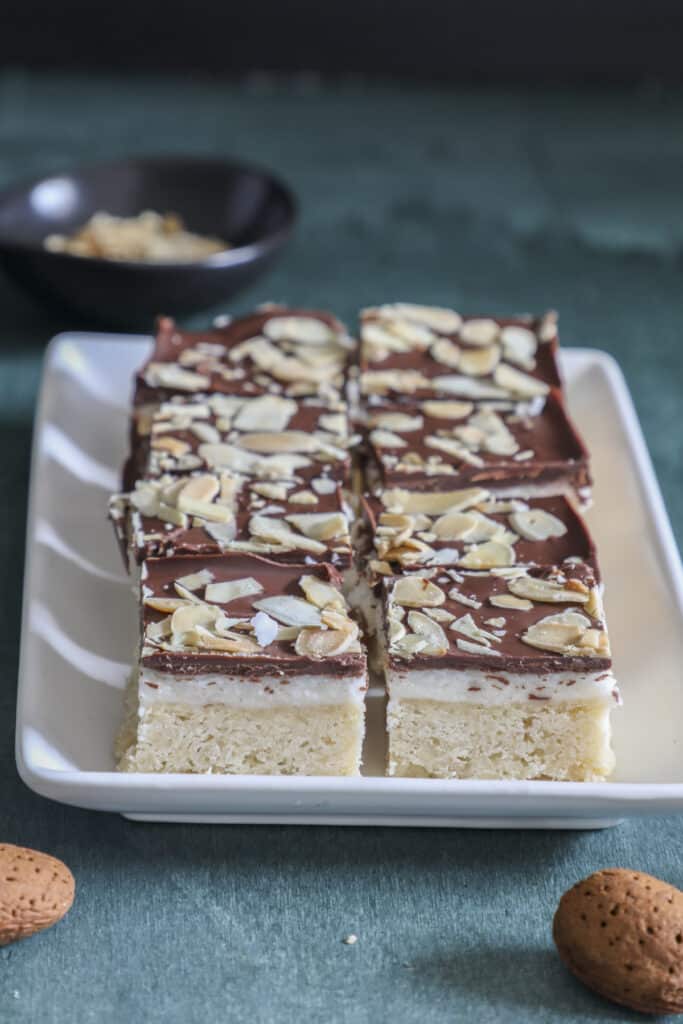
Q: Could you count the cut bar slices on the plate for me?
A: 8